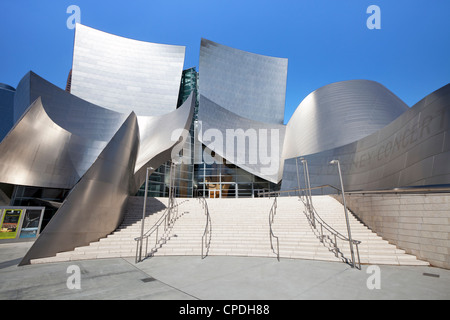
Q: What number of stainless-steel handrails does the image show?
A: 4